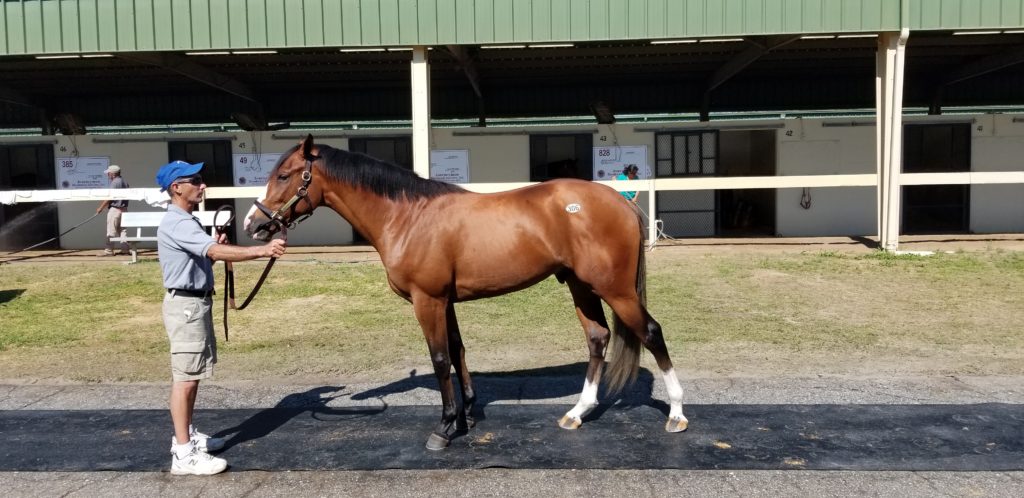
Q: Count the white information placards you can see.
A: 4